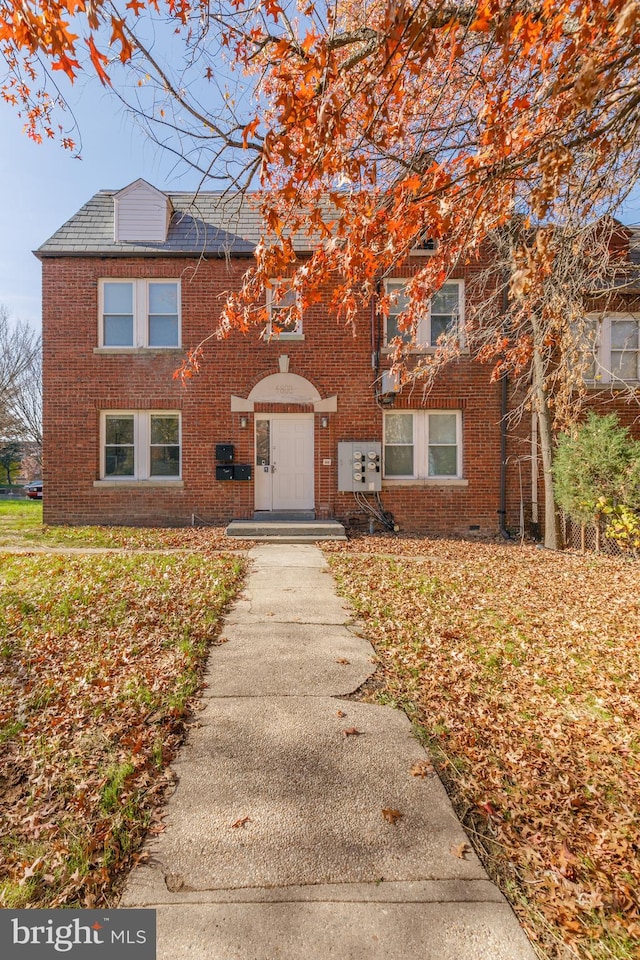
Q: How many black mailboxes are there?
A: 3